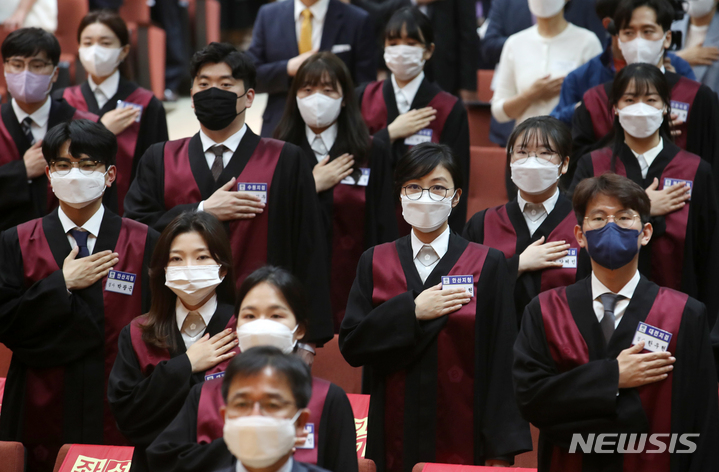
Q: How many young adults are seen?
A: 13